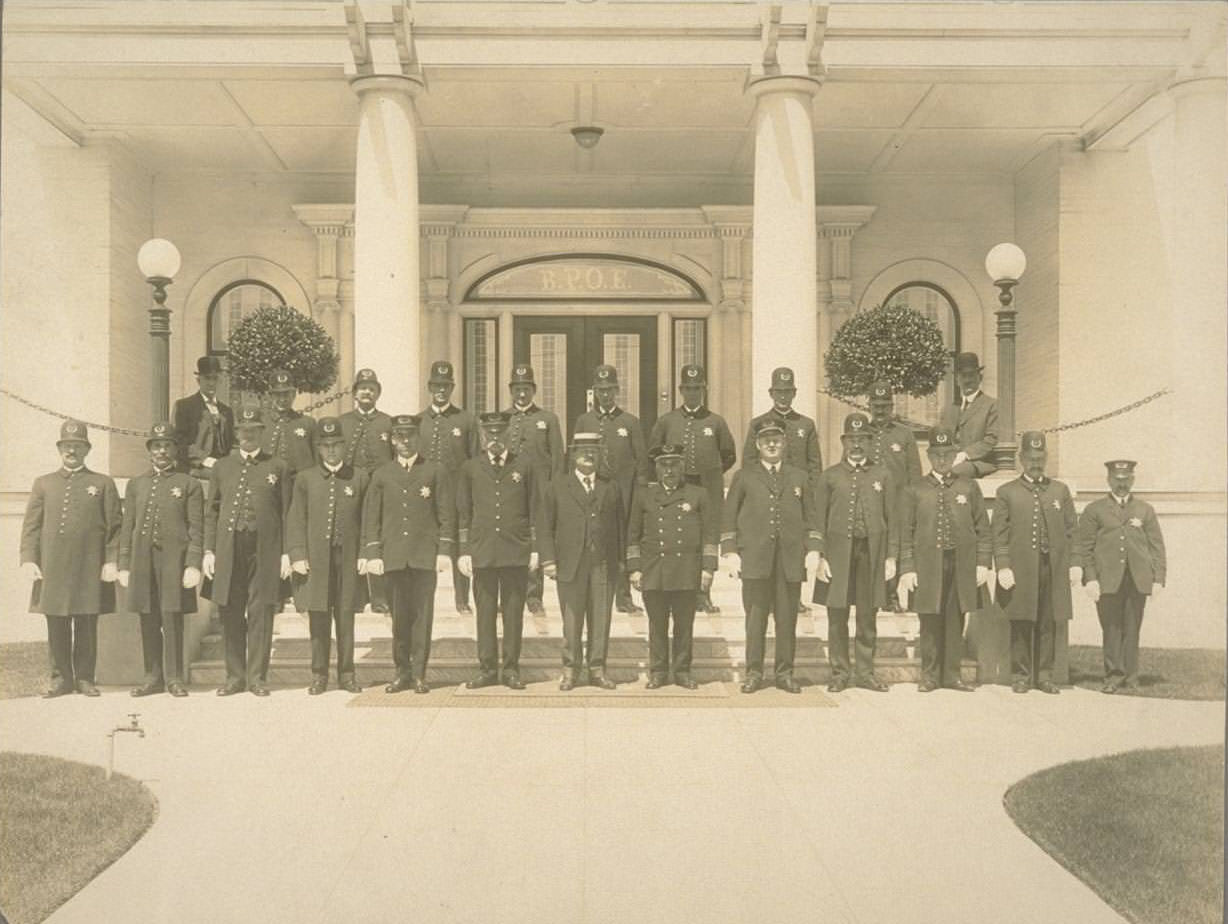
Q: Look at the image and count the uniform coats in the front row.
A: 12